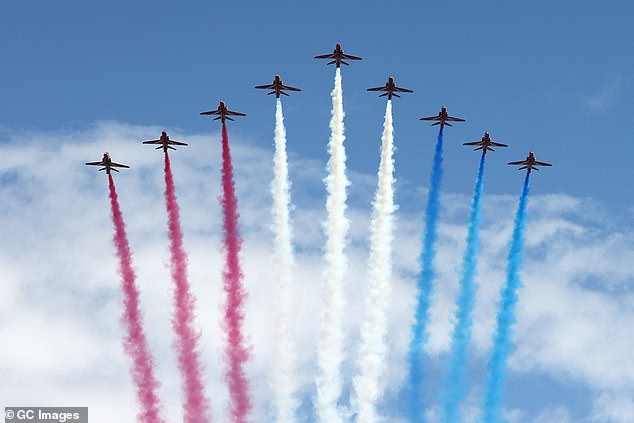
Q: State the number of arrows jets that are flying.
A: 9